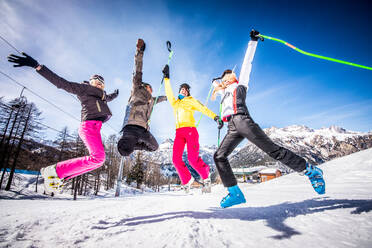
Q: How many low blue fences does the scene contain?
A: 1